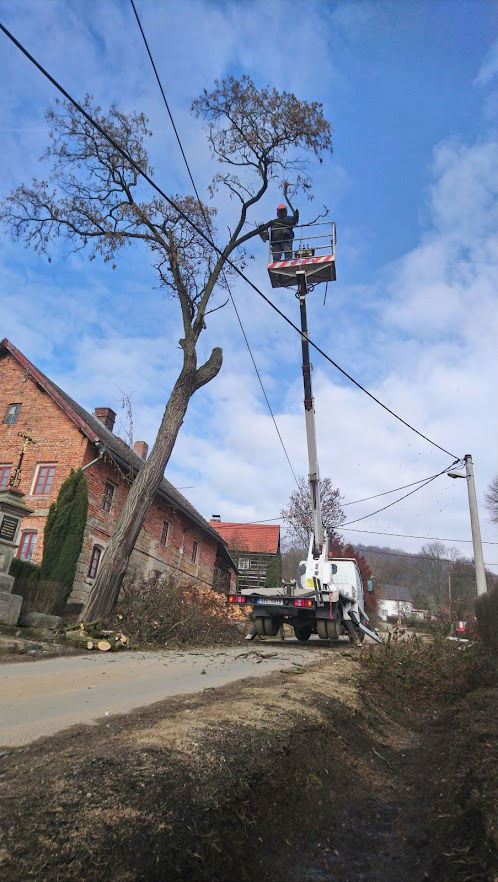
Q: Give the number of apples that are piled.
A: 0